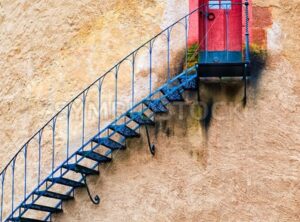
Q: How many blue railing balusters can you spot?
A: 15